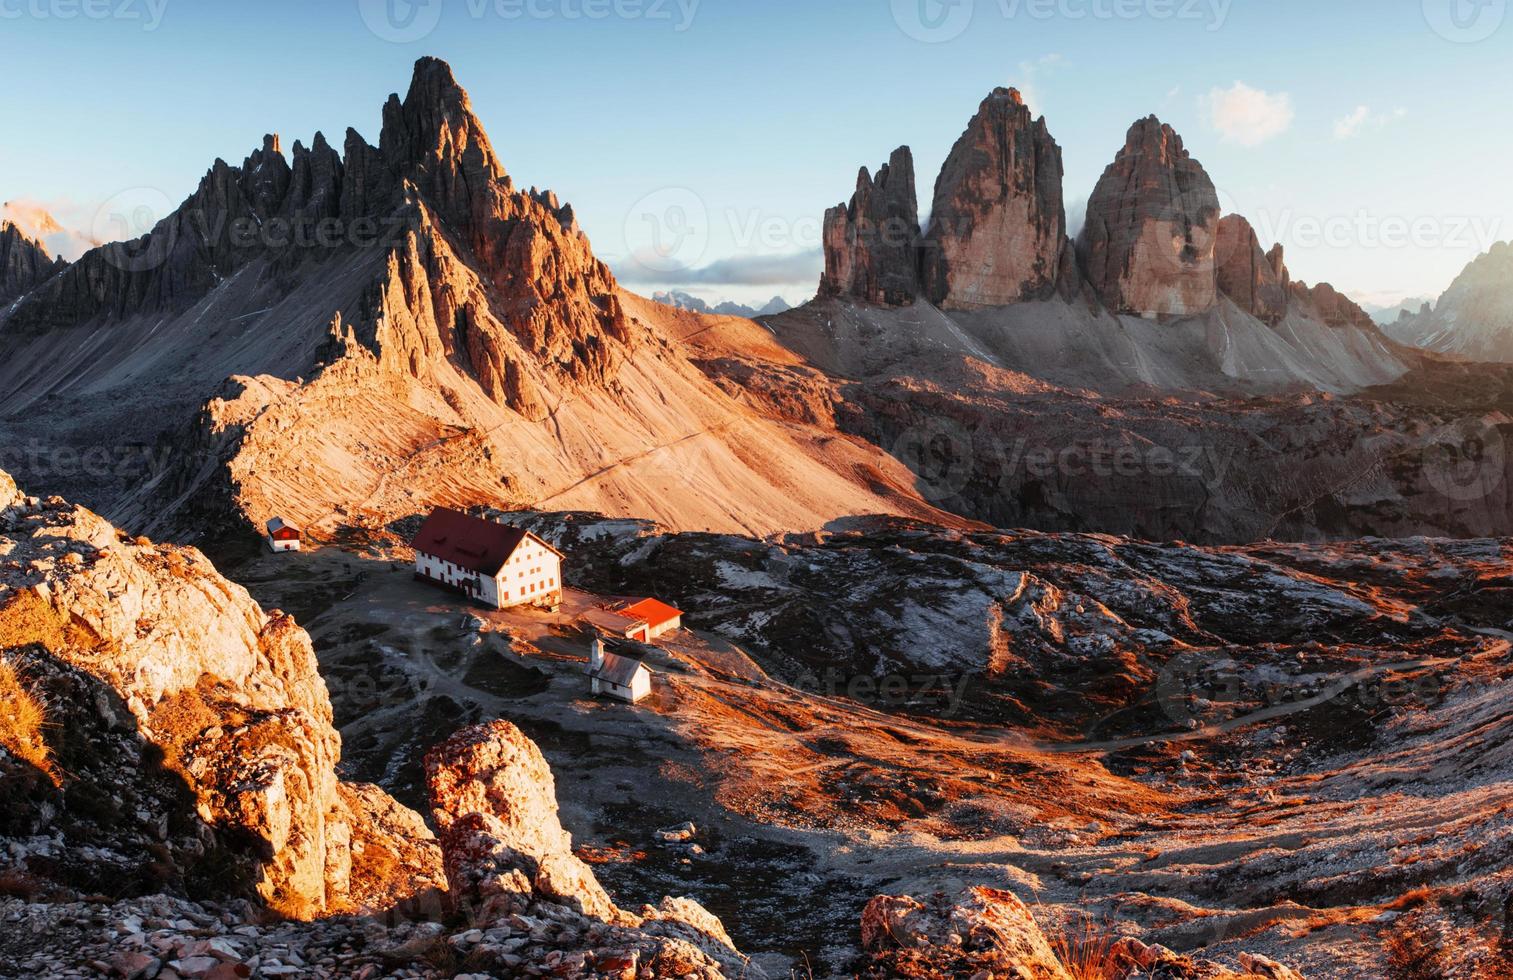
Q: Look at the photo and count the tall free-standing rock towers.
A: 3